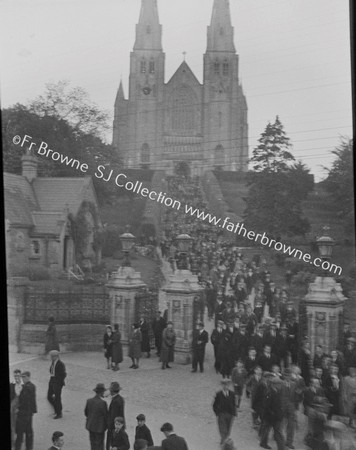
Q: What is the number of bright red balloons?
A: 0